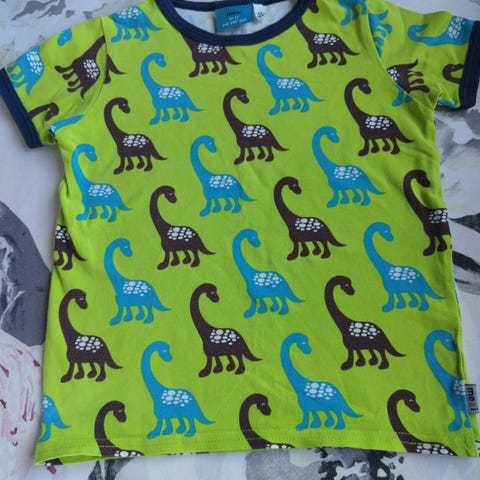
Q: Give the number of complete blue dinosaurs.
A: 10